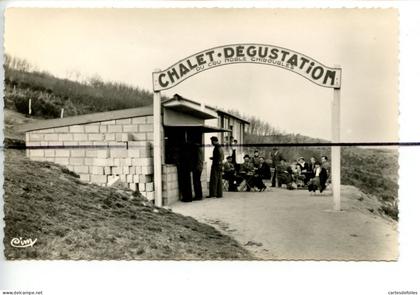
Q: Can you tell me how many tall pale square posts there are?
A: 2